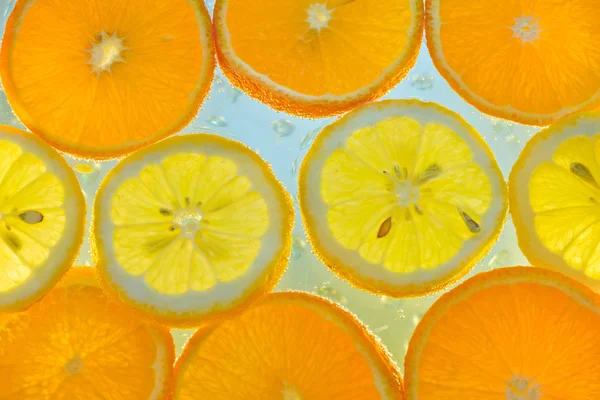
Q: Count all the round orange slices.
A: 6